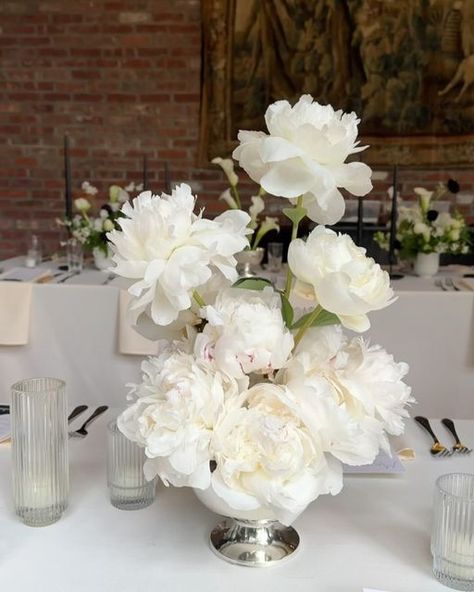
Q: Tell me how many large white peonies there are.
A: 7